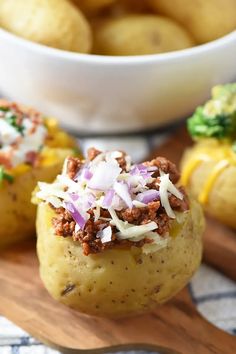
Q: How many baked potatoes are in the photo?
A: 3